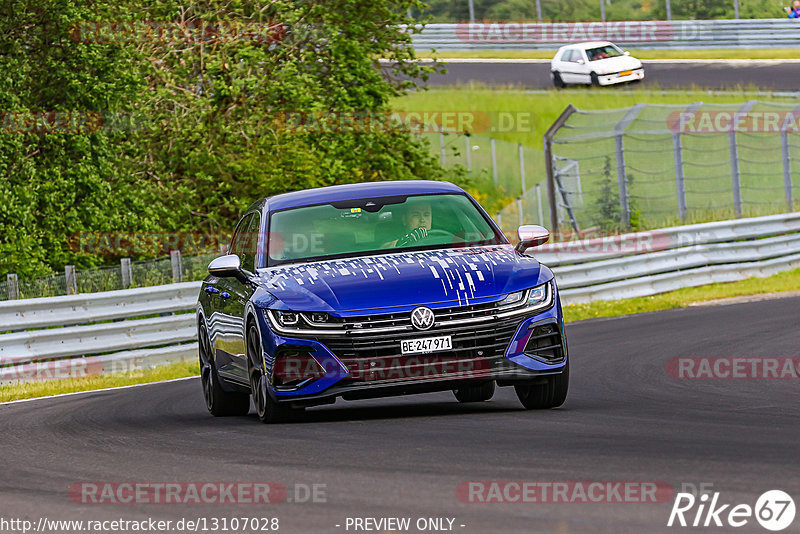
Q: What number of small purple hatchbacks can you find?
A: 0